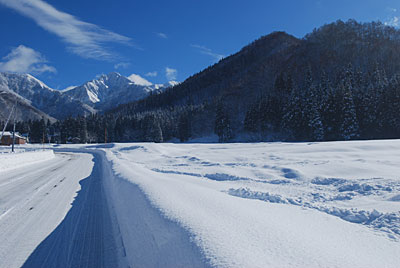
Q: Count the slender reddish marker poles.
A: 2